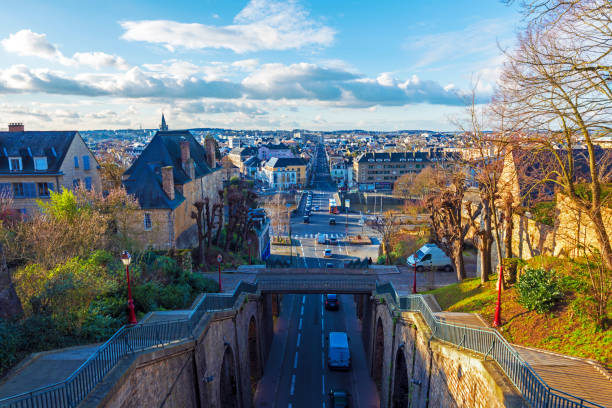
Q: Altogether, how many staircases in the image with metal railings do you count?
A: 2